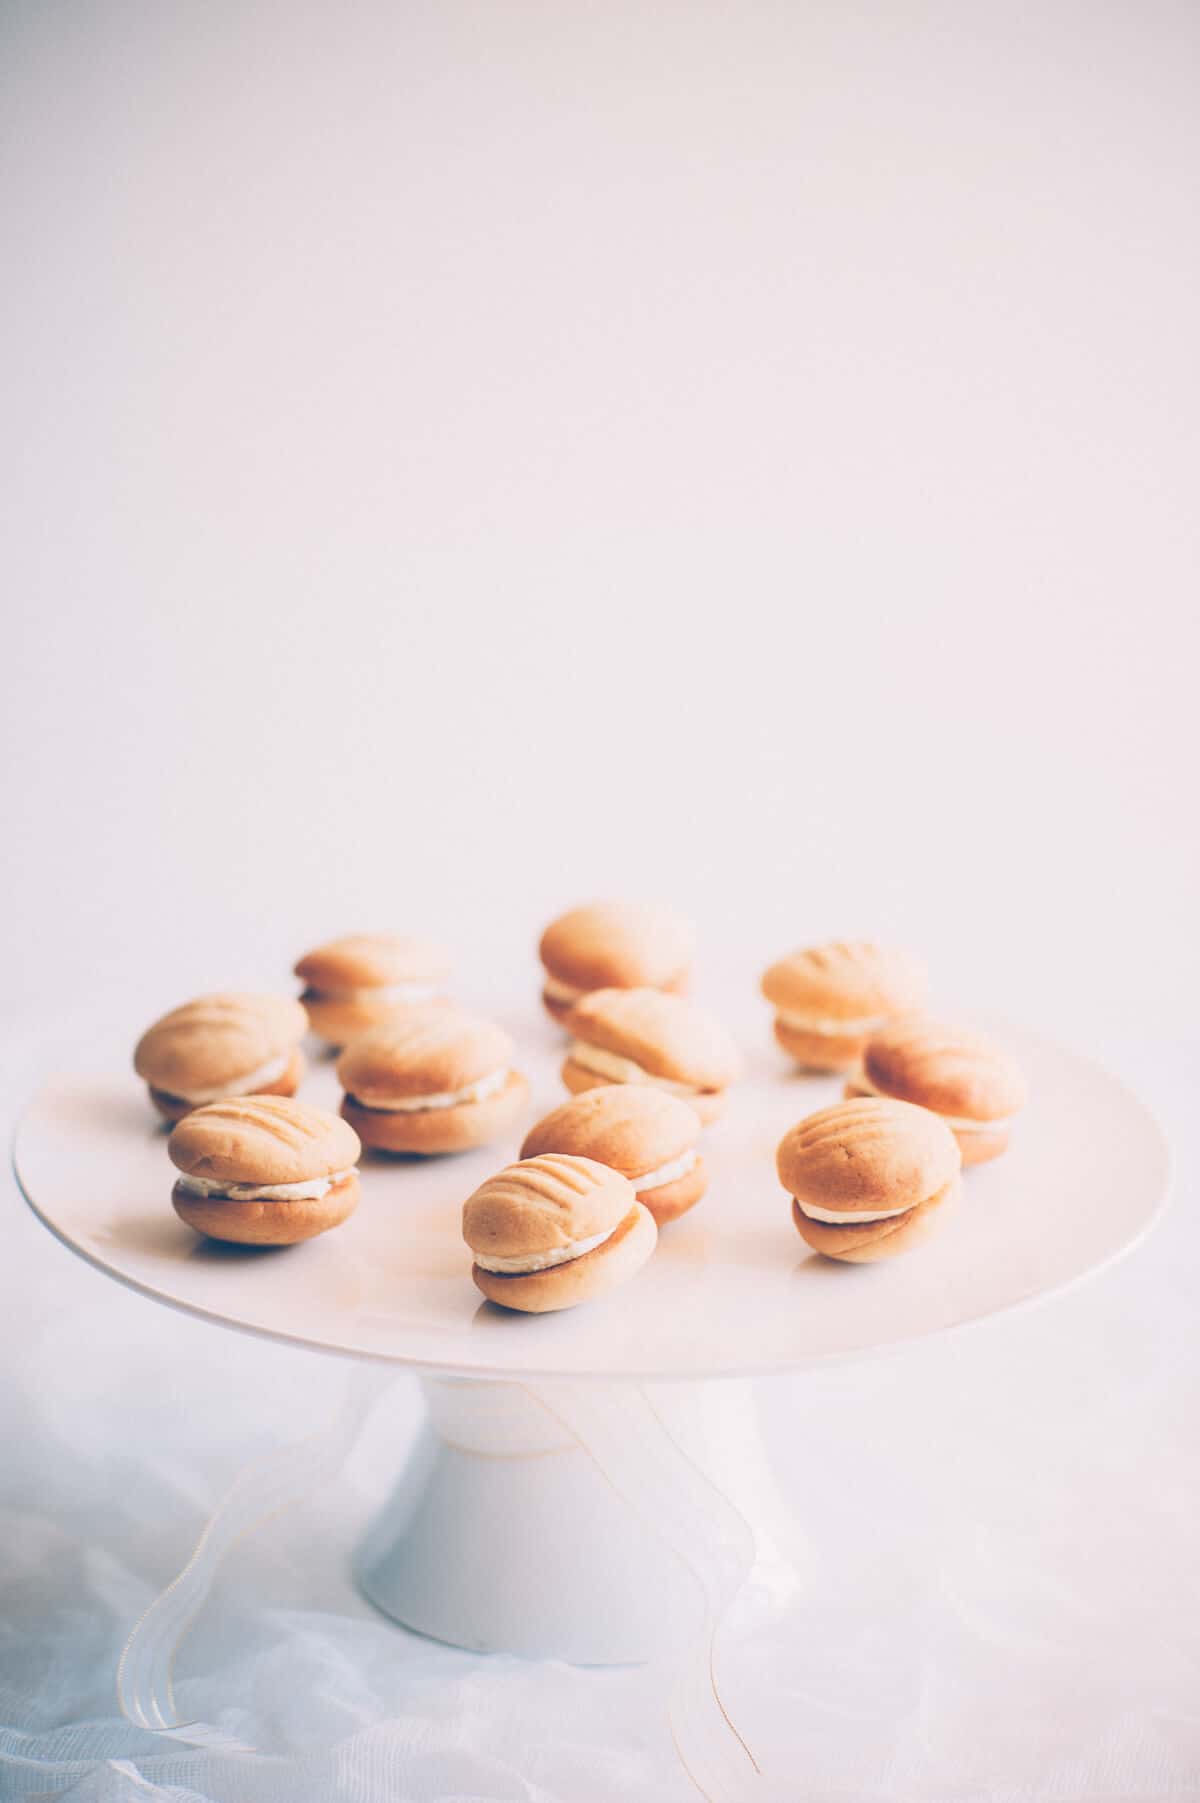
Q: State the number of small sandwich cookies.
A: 11